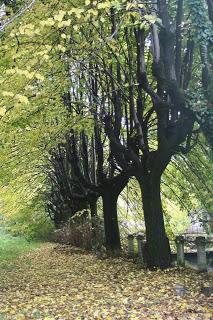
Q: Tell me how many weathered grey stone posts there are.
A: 4